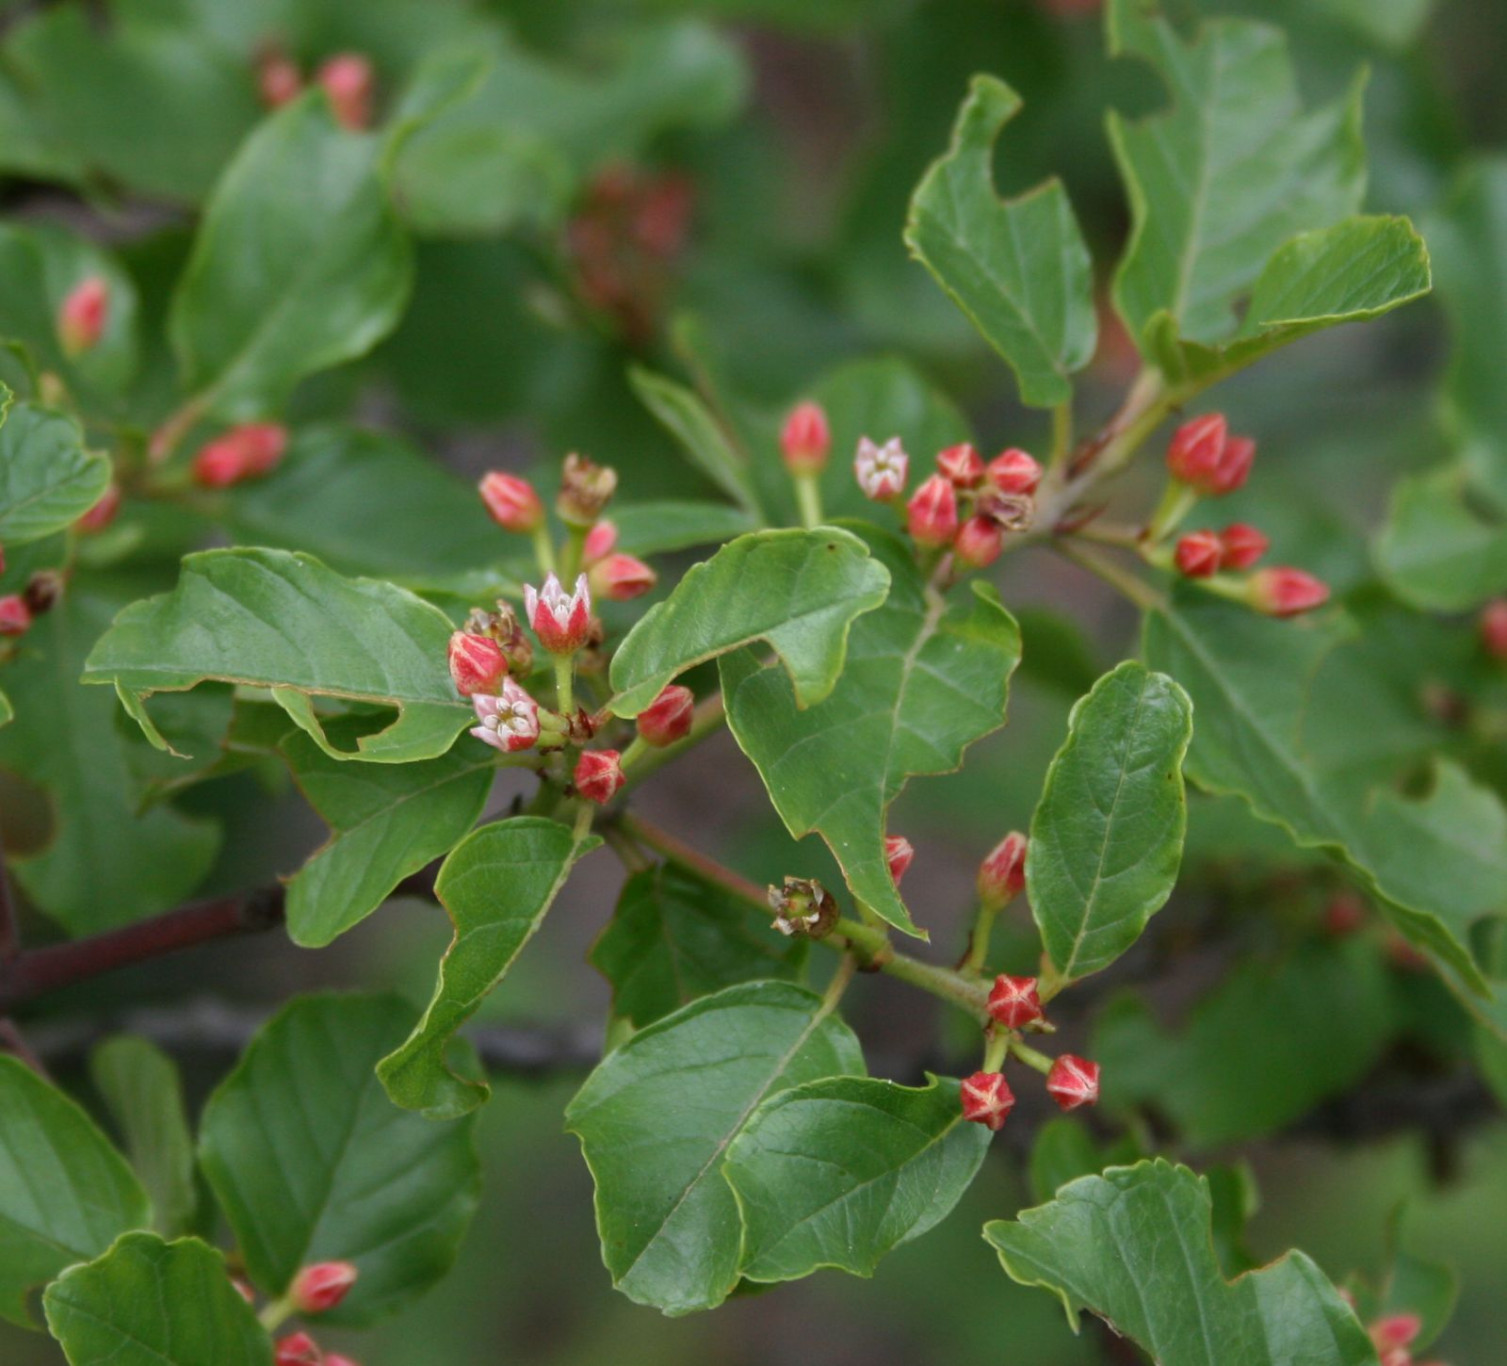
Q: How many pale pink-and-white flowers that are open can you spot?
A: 3